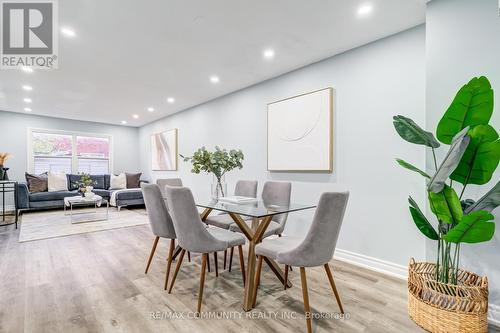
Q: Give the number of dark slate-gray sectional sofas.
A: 1